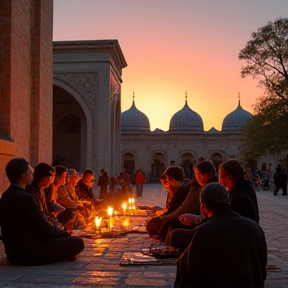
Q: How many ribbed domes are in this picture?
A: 3